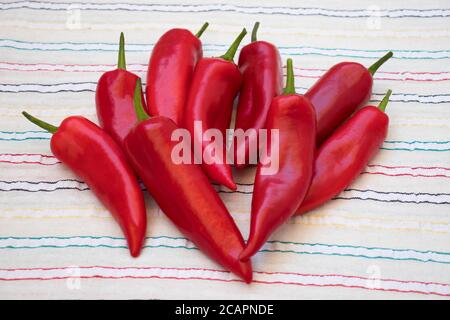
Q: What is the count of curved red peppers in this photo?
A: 9